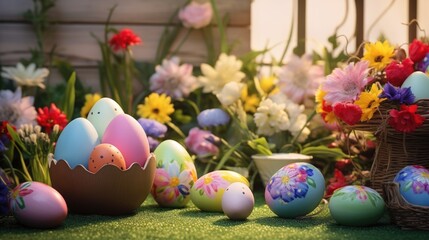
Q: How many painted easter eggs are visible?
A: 12